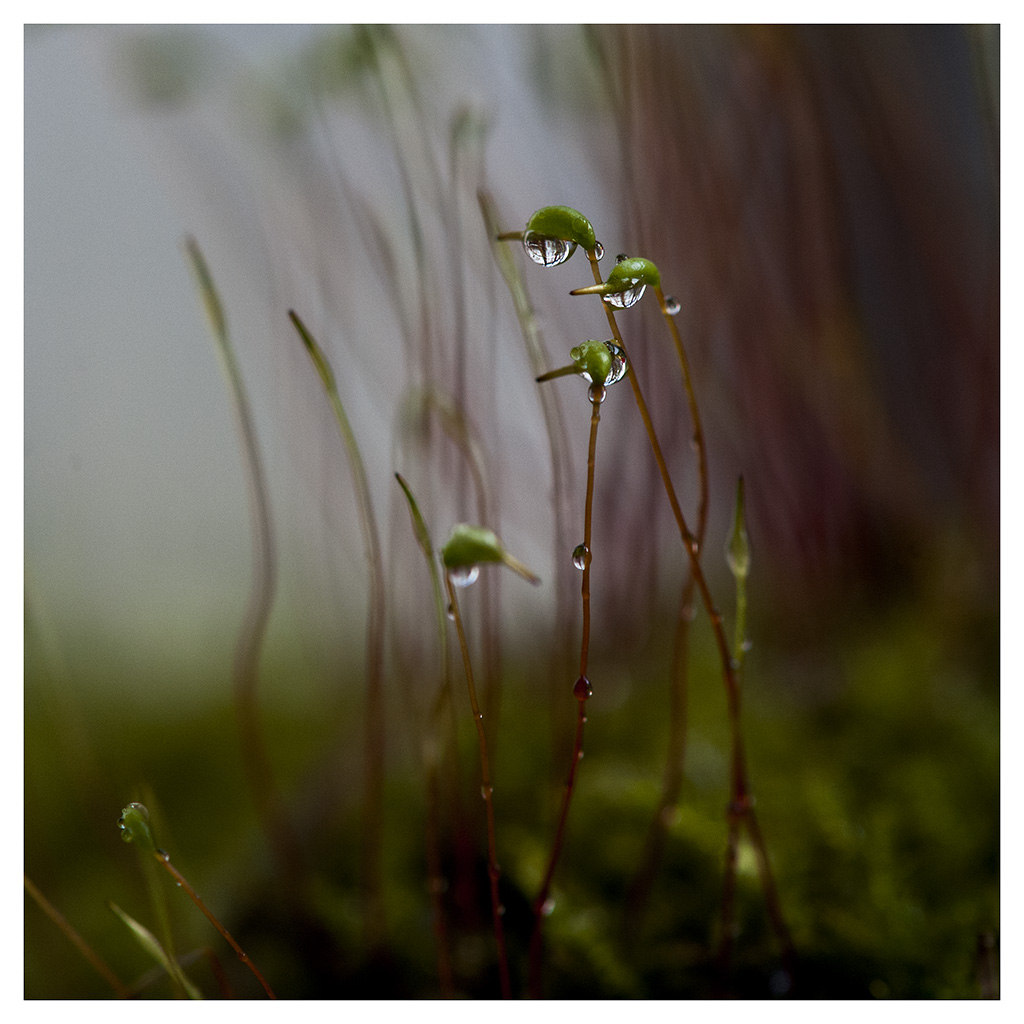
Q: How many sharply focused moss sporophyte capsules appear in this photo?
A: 3